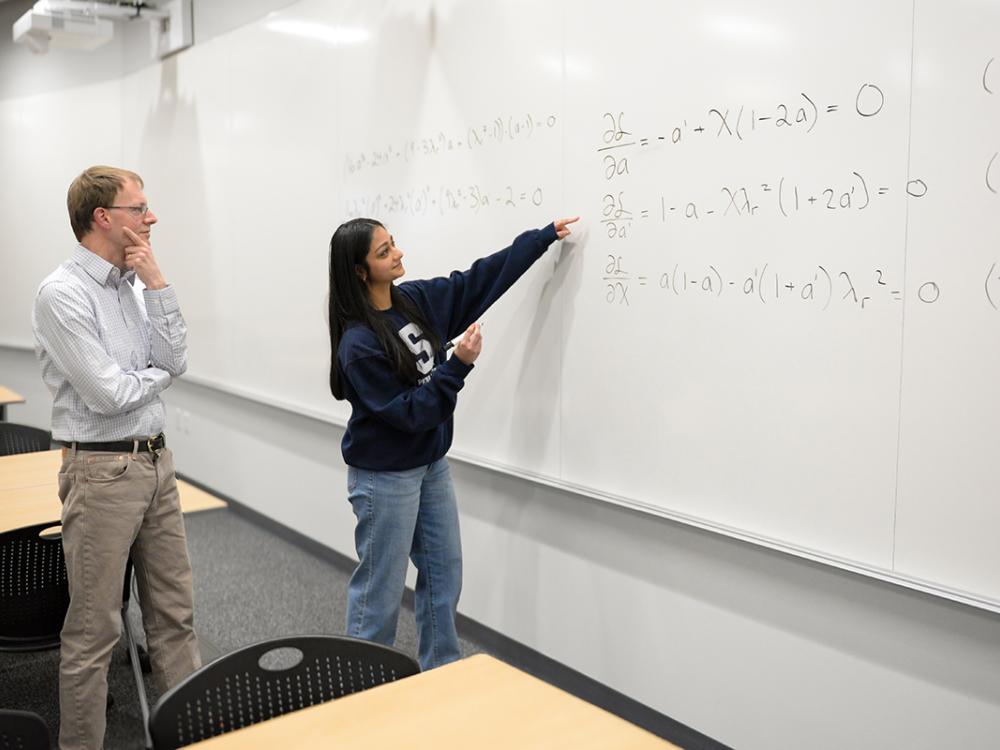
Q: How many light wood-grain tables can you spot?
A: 3